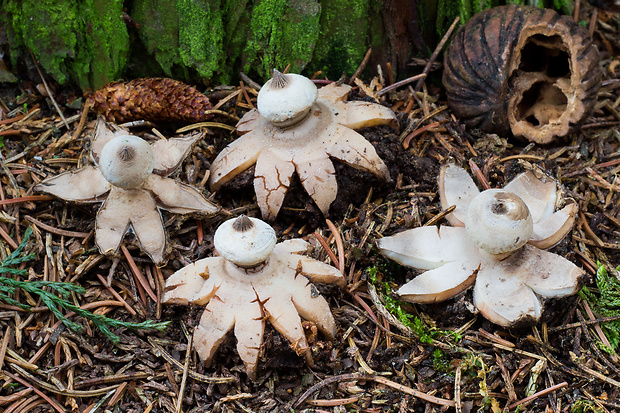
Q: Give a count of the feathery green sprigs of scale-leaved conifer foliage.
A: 1